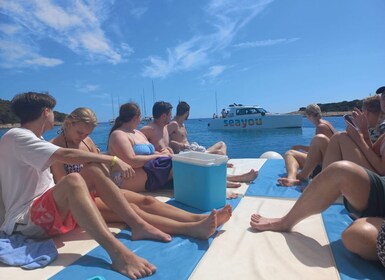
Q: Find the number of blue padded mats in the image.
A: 3